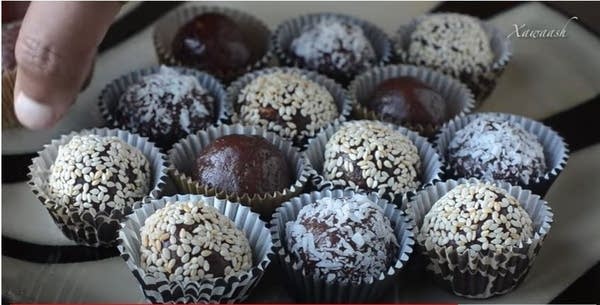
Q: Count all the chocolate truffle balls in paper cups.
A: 13